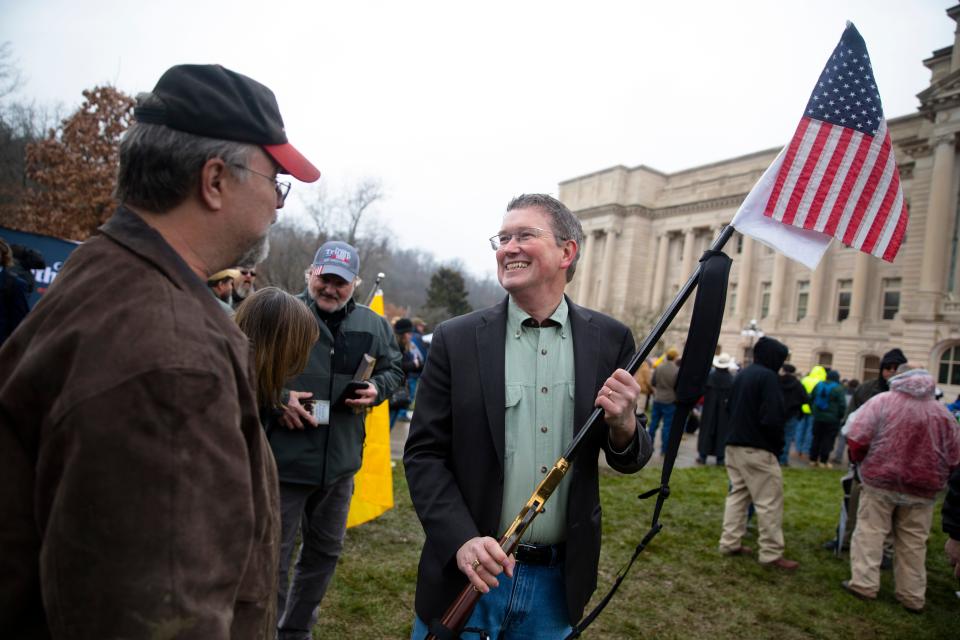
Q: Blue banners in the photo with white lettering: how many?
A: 1